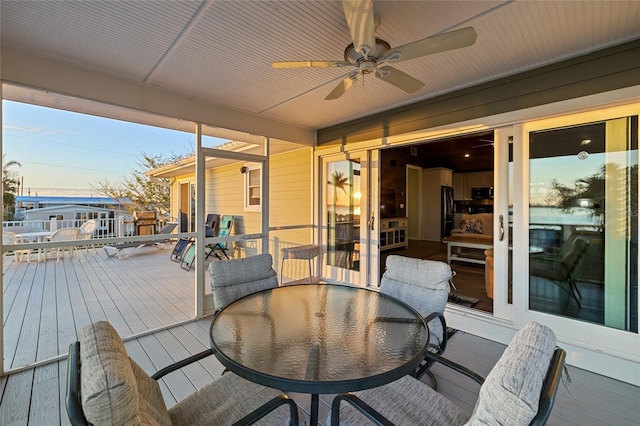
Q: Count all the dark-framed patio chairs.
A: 4